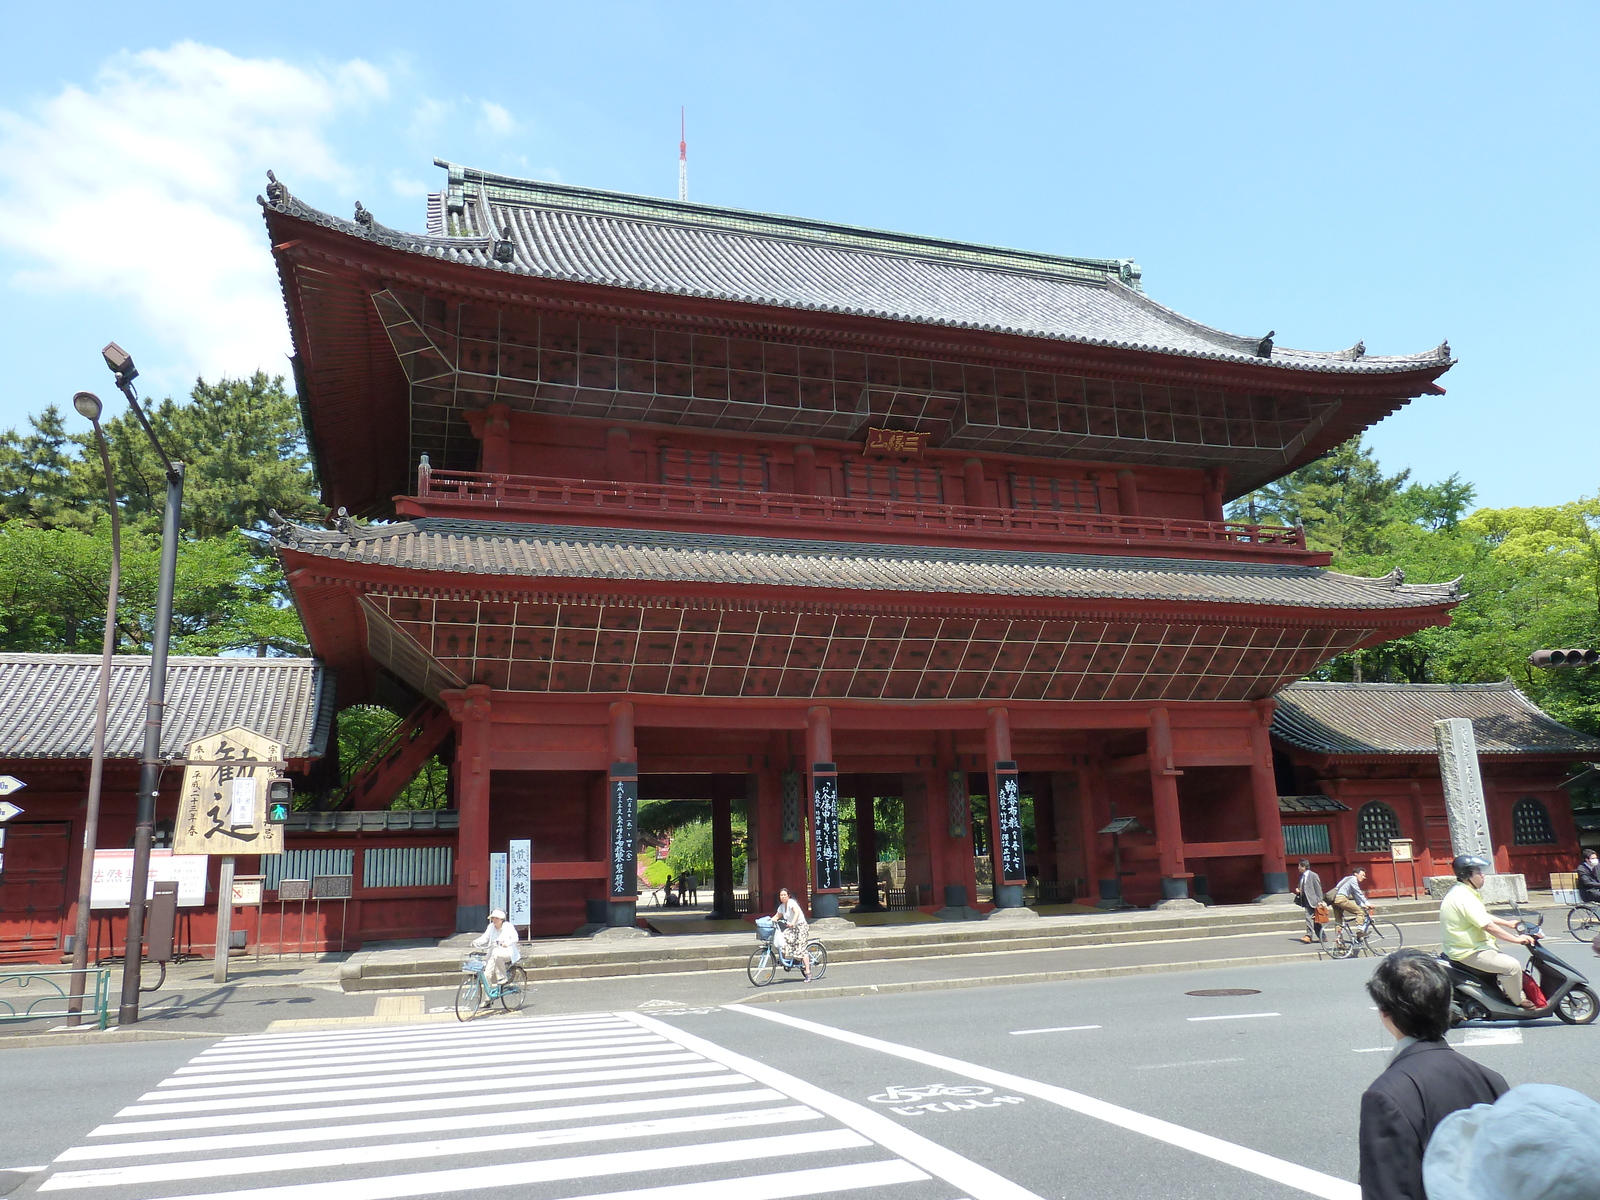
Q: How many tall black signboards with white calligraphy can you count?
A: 3